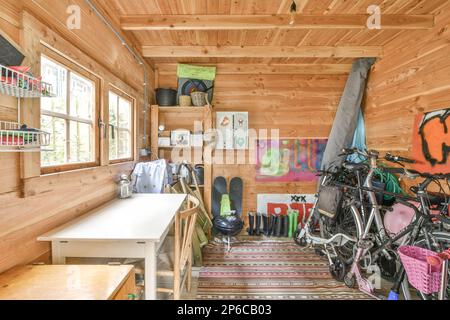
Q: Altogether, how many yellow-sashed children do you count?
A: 0